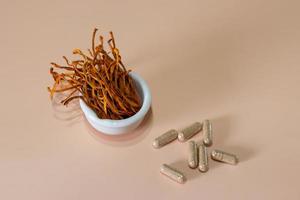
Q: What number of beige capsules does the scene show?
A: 7